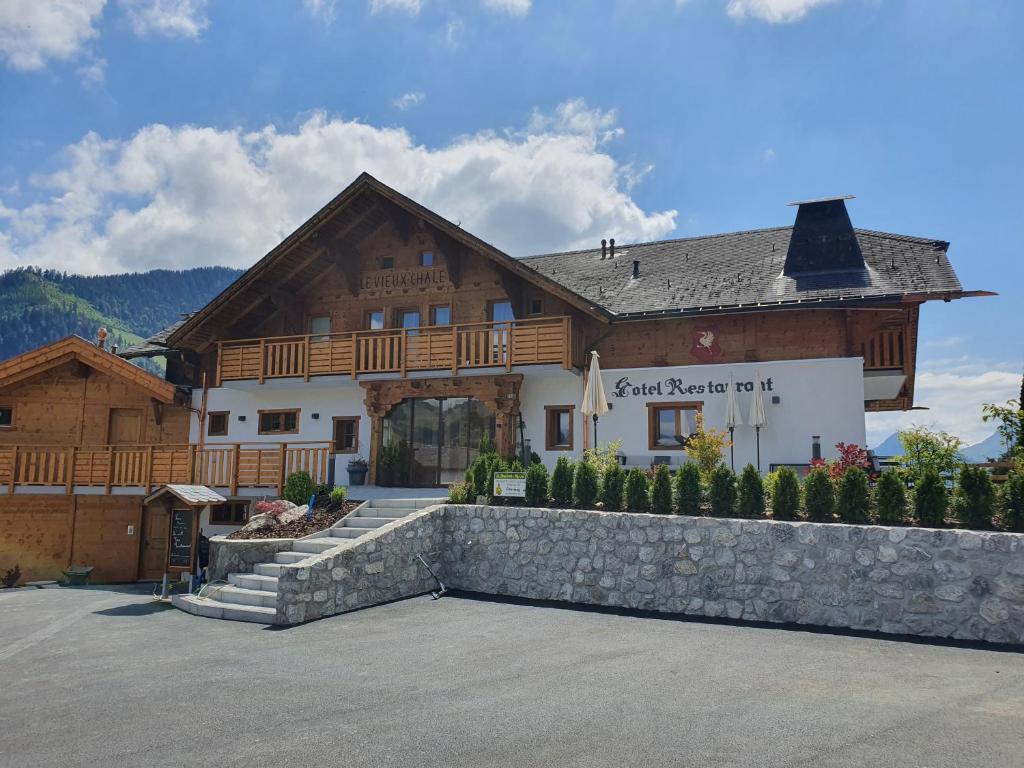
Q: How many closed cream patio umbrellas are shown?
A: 3